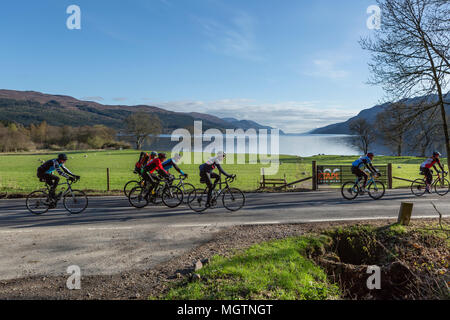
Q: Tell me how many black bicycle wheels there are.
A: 12